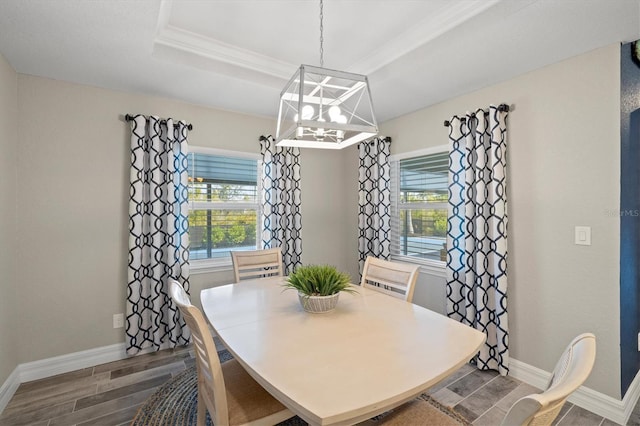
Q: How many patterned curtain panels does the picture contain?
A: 4